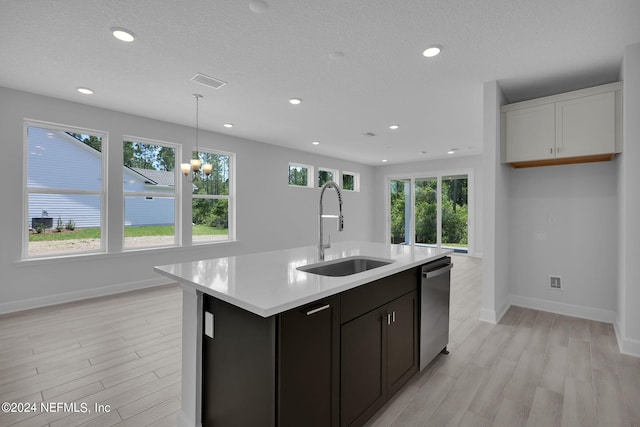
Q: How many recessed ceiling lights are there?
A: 9